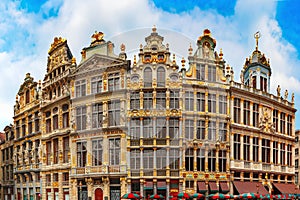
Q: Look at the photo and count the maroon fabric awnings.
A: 7